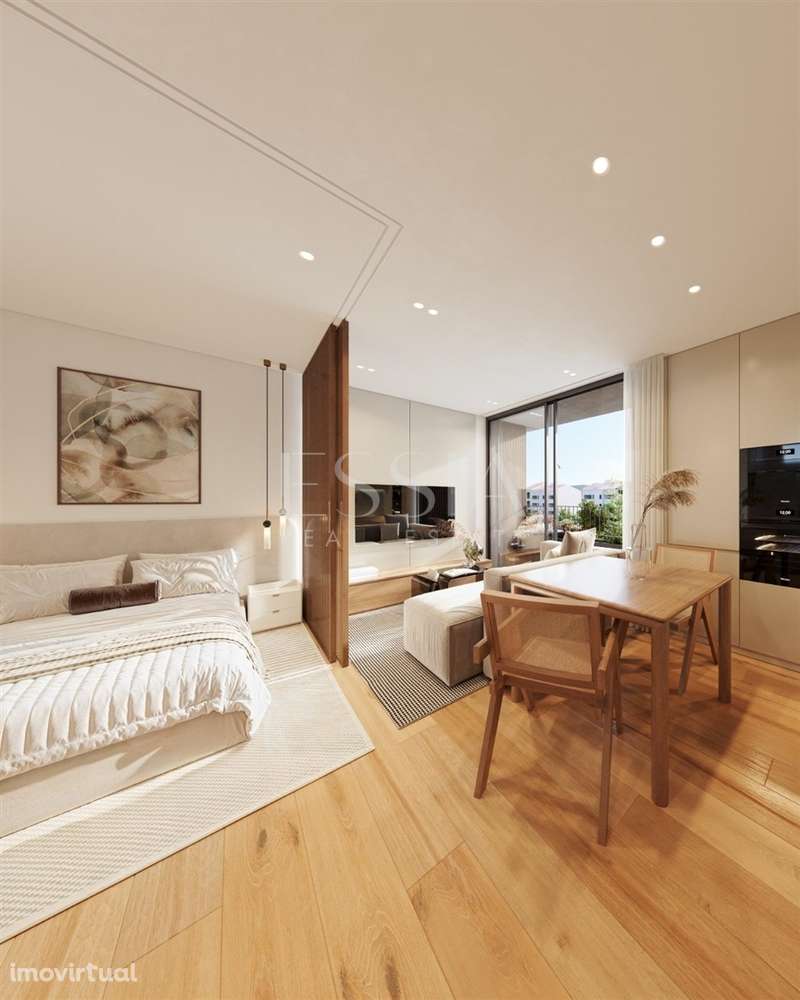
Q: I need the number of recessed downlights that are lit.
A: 12